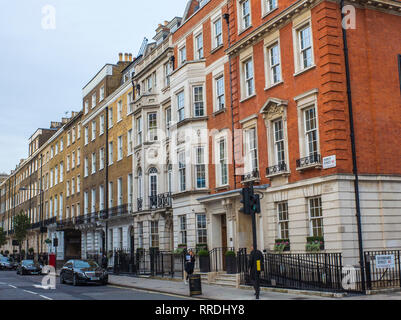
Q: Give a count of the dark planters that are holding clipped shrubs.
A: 2